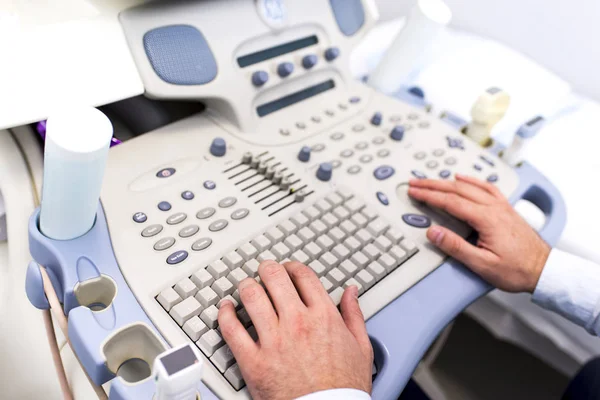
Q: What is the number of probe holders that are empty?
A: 2